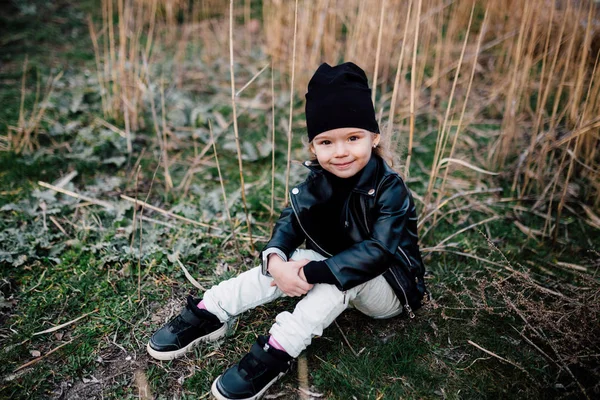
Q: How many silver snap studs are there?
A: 3